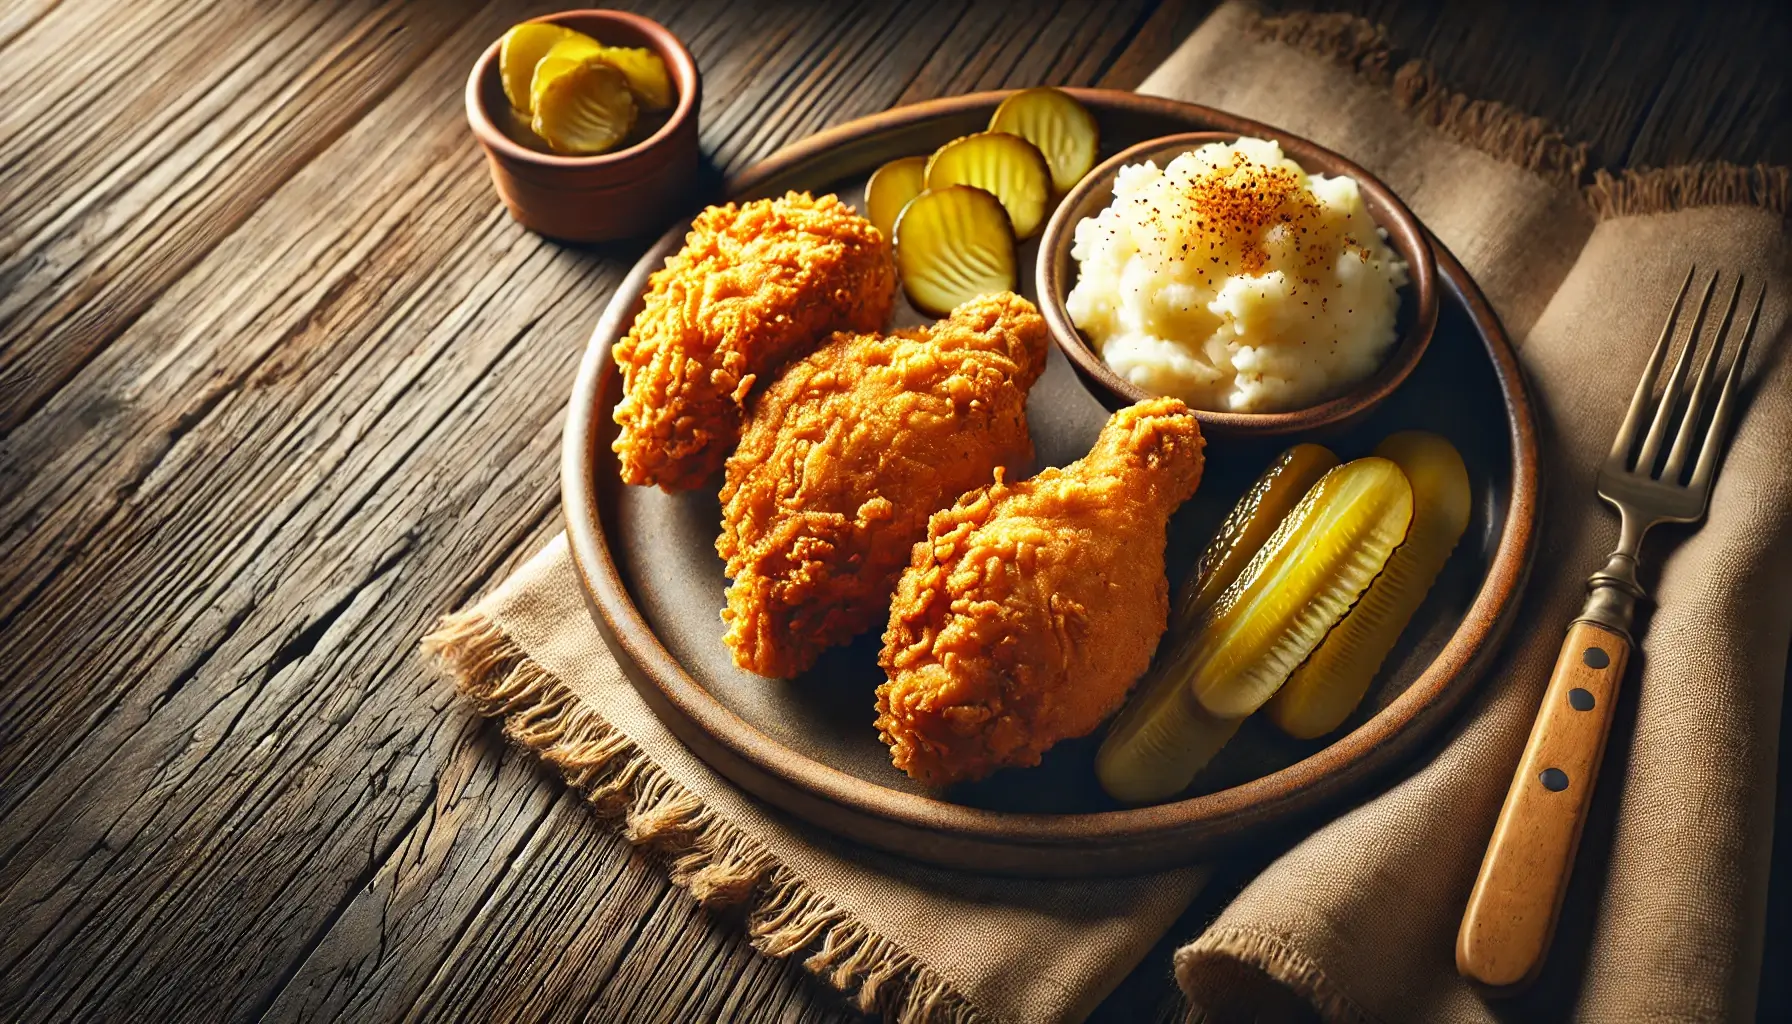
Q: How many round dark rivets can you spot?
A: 3